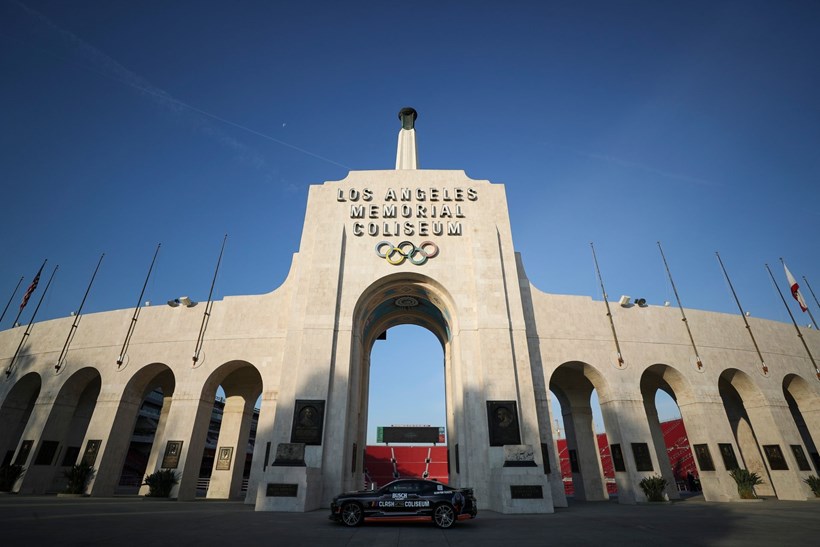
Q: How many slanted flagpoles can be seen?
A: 12